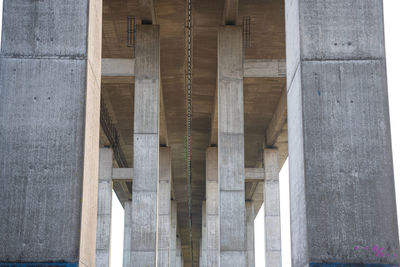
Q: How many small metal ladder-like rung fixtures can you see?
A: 2